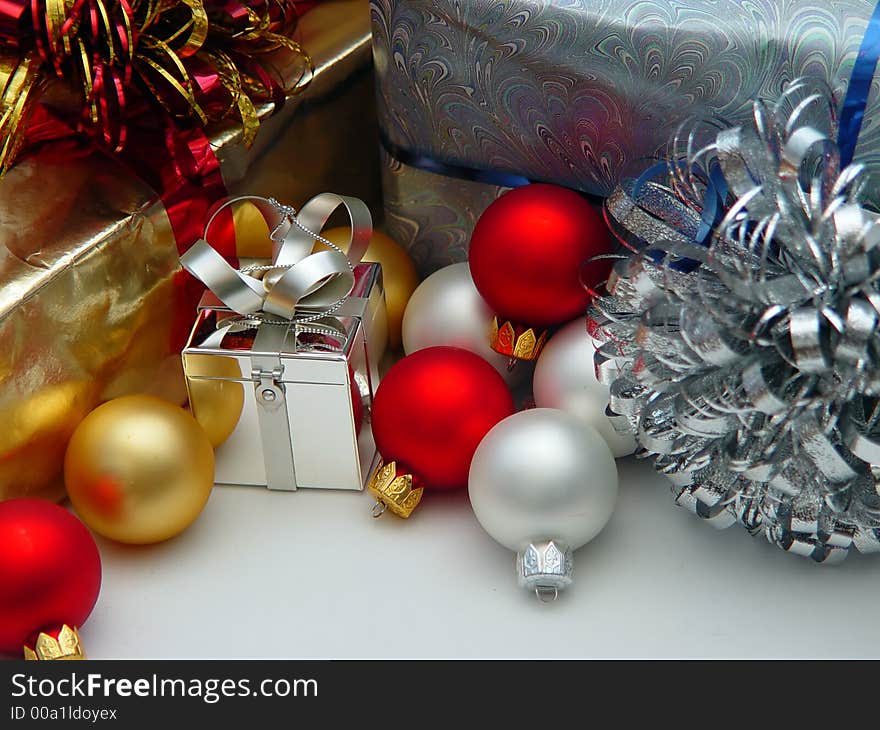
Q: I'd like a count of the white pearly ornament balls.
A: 3